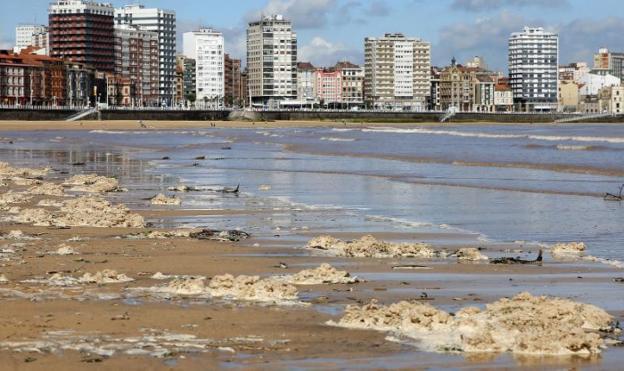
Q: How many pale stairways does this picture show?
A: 3